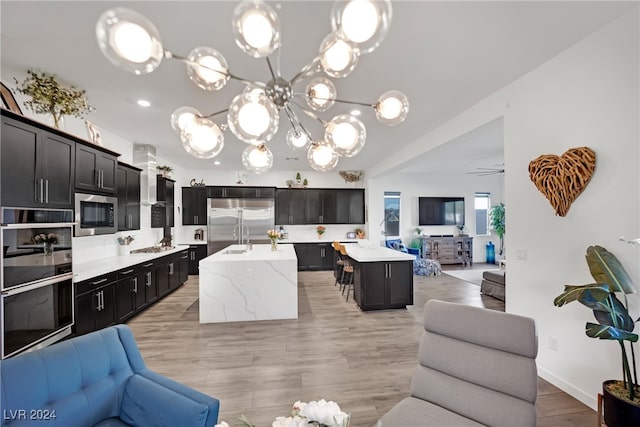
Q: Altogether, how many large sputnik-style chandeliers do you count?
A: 1